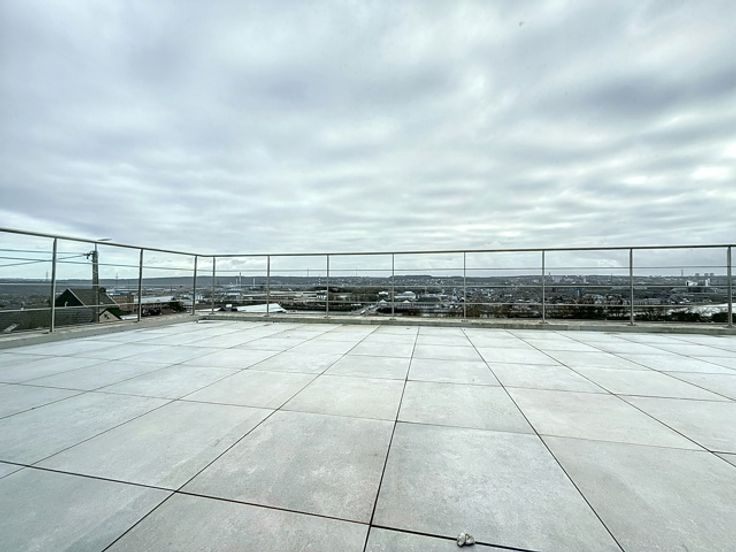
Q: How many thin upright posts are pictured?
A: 11